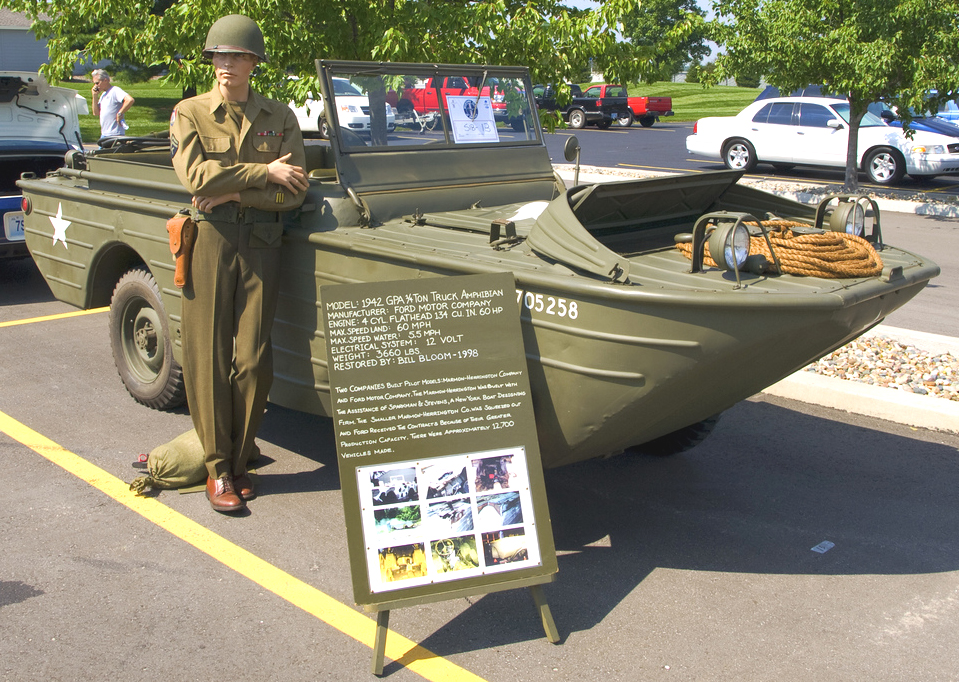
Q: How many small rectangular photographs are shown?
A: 9